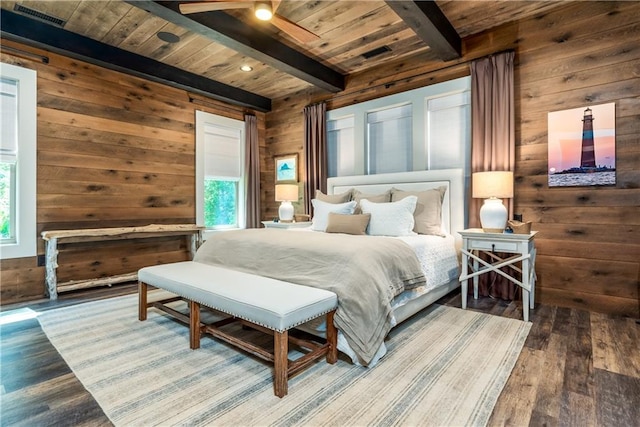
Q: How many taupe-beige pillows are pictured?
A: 4